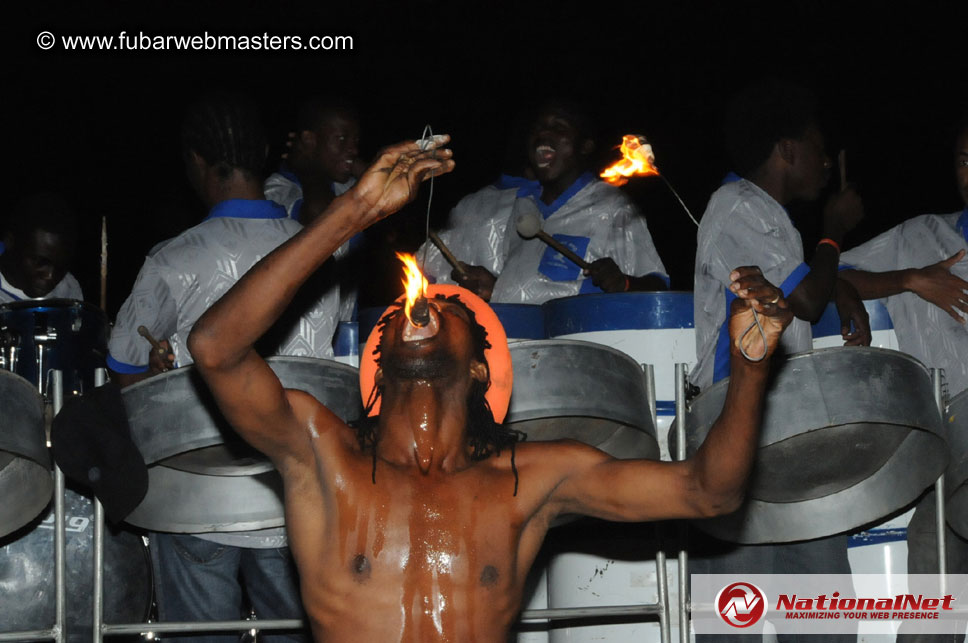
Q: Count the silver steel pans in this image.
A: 5